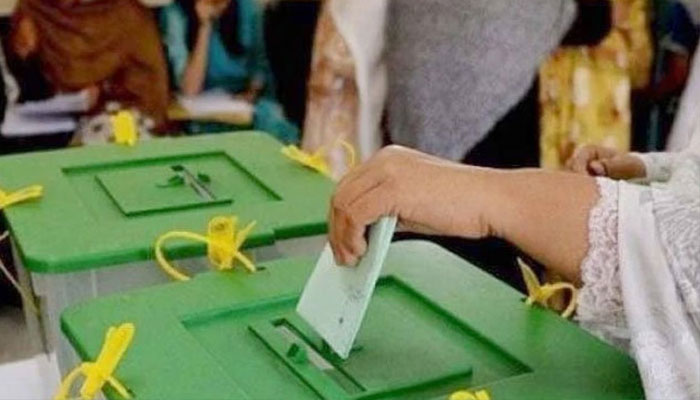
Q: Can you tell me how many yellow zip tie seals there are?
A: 7